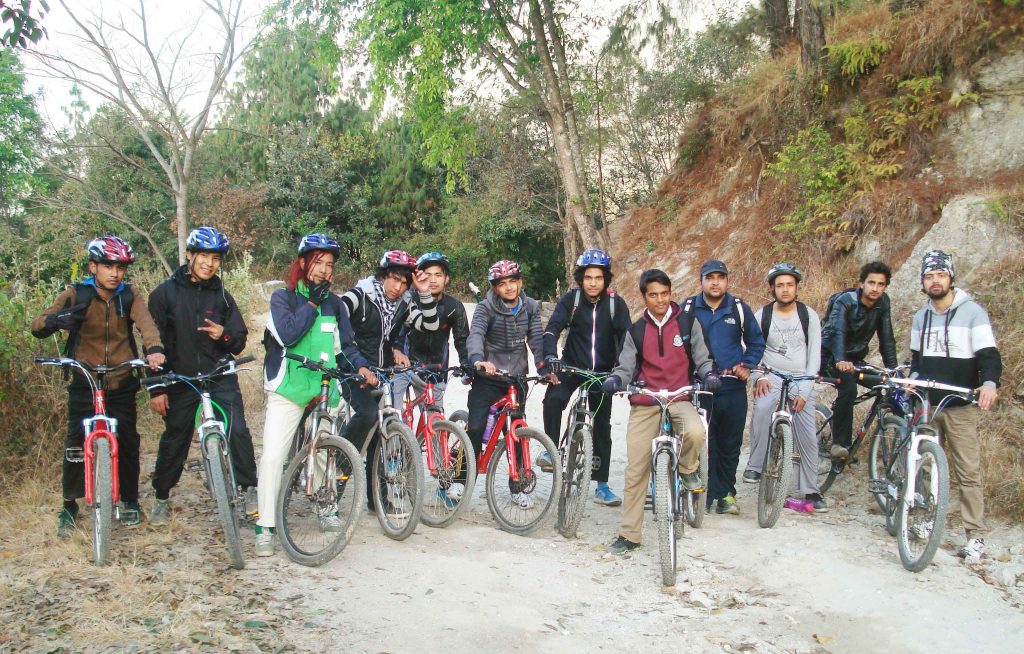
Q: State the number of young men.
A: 12